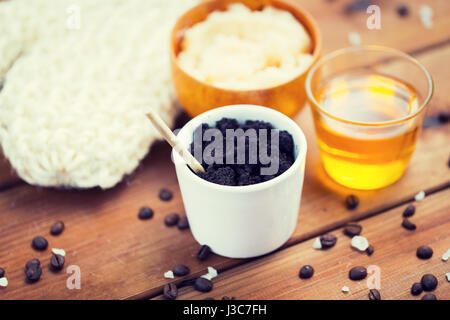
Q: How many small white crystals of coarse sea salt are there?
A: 12